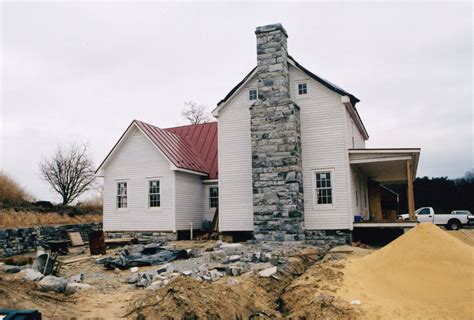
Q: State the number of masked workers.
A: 0